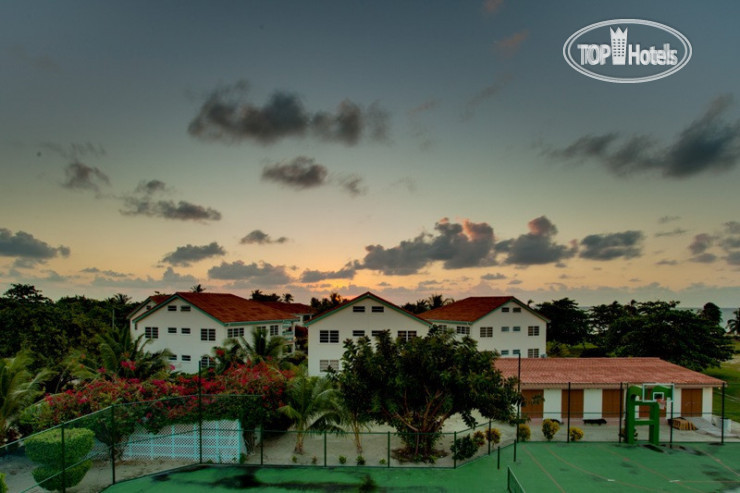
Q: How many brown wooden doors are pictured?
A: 5